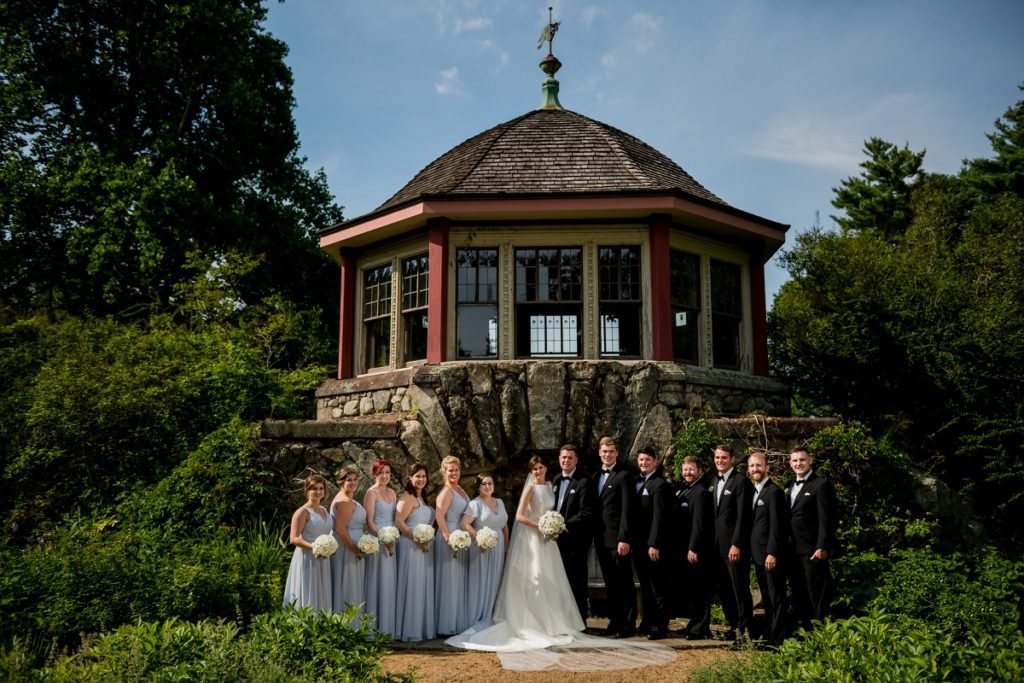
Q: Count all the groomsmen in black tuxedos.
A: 6